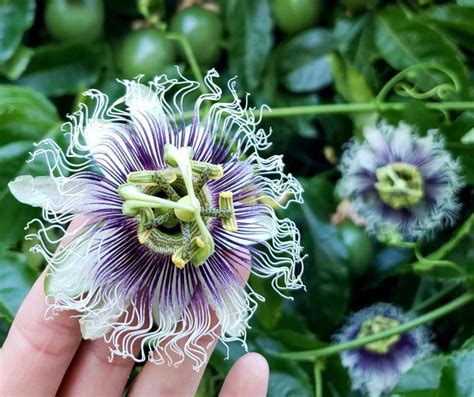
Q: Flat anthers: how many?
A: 5